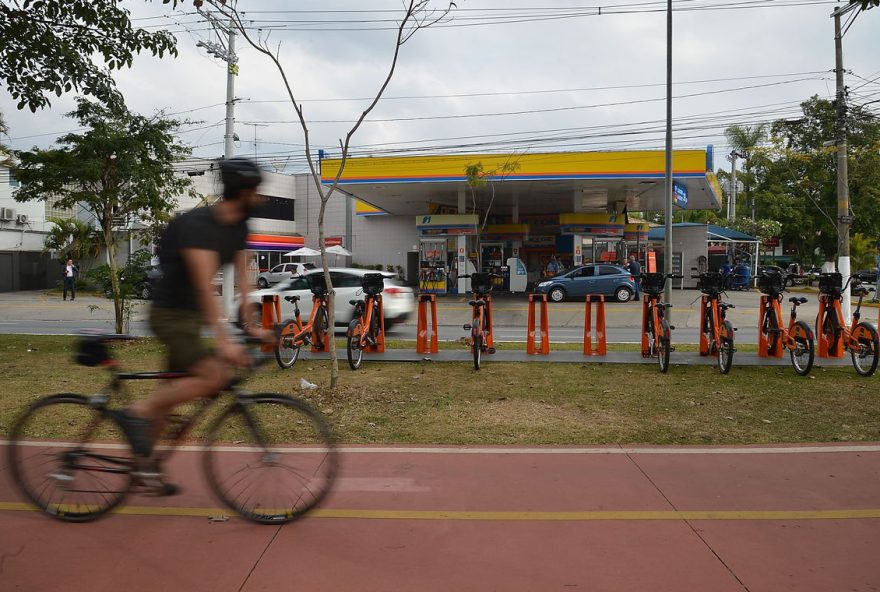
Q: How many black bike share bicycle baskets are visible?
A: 7